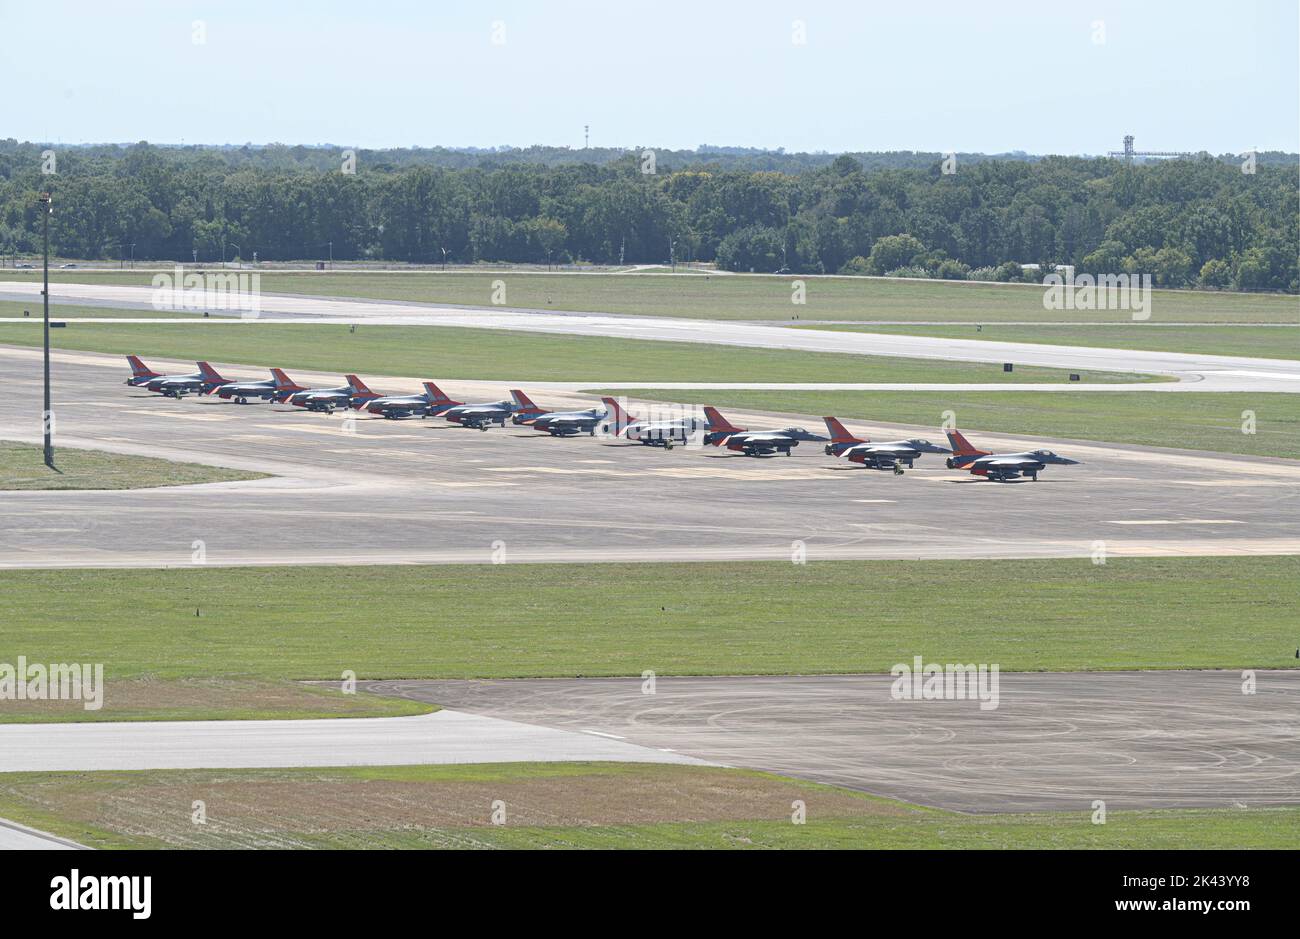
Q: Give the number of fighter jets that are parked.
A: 10